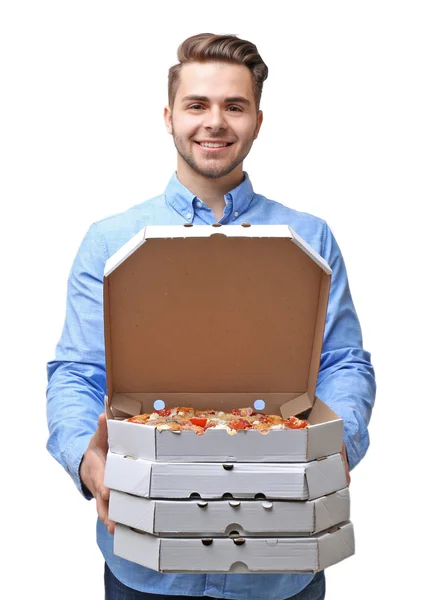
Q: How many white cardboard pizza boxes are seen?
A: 4